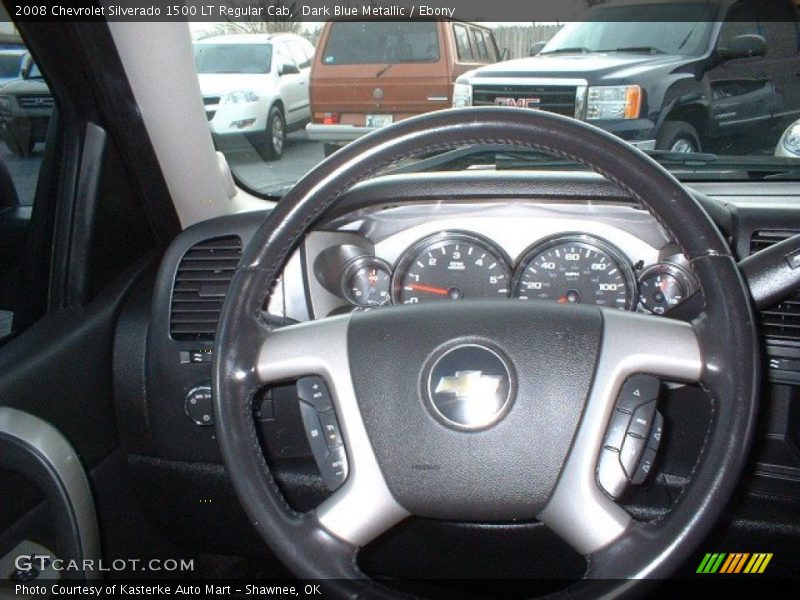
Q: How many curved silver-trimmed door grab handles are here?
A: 1